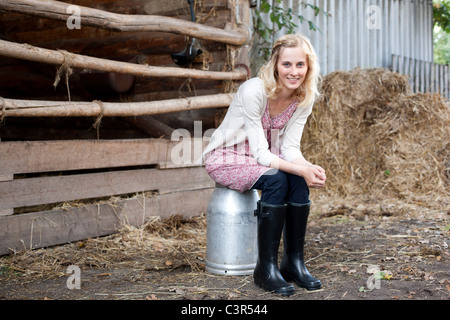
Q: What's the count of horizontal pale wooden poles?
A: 3